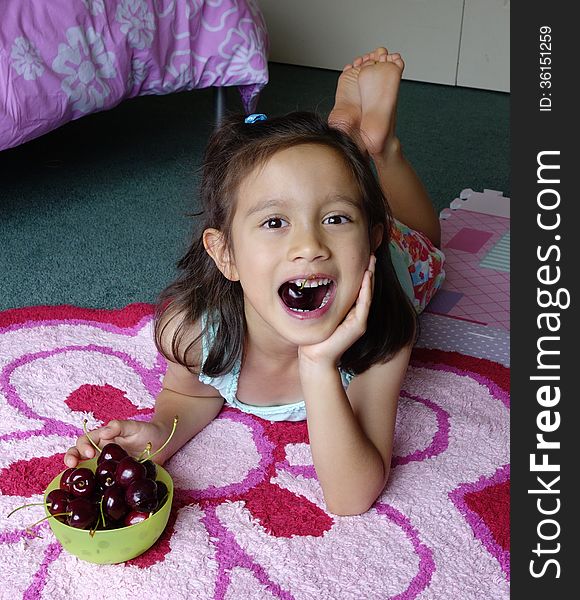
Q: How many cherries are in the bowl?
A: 12